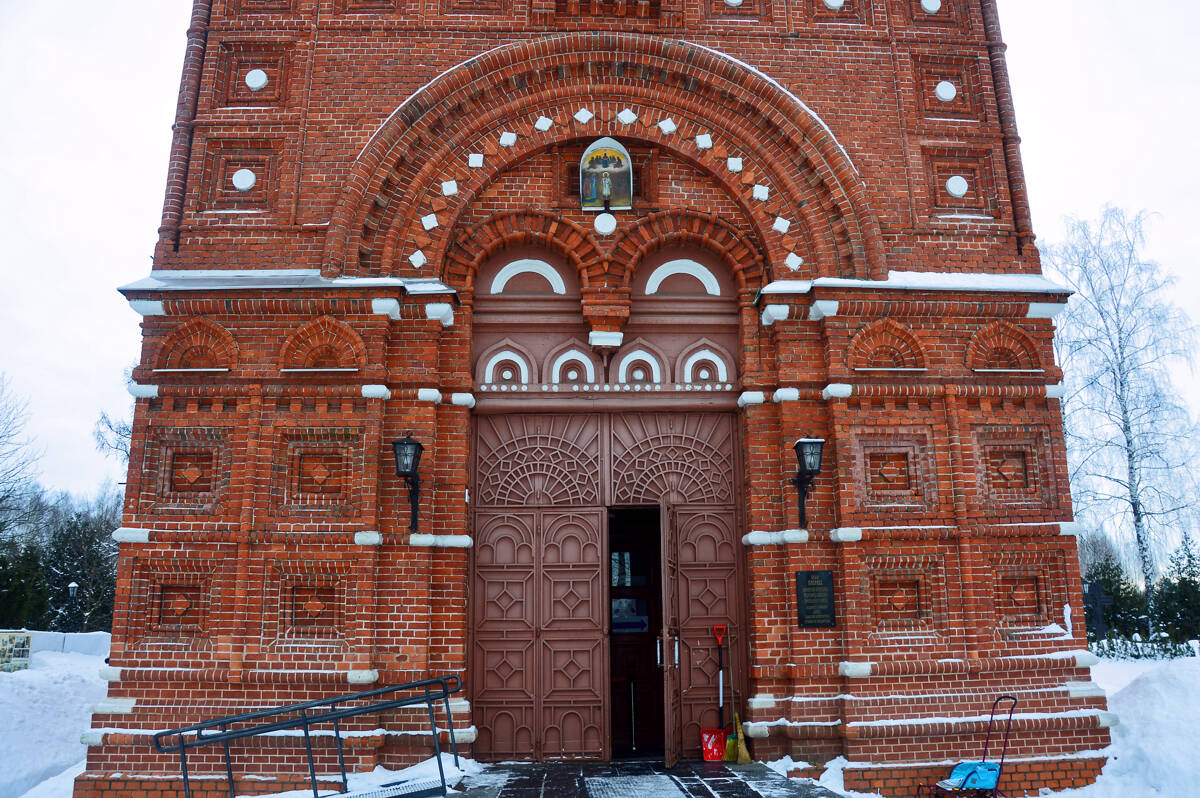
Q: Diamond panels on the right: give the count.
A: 4